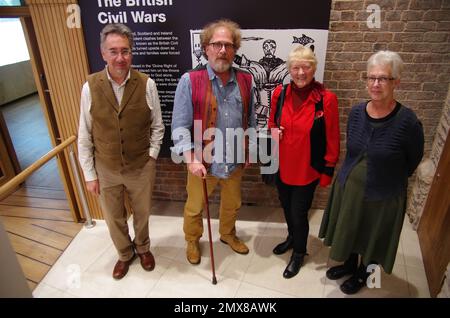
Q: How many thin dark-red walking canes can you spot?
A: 1